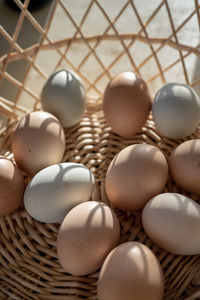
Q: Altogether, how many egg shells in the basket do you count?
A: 11